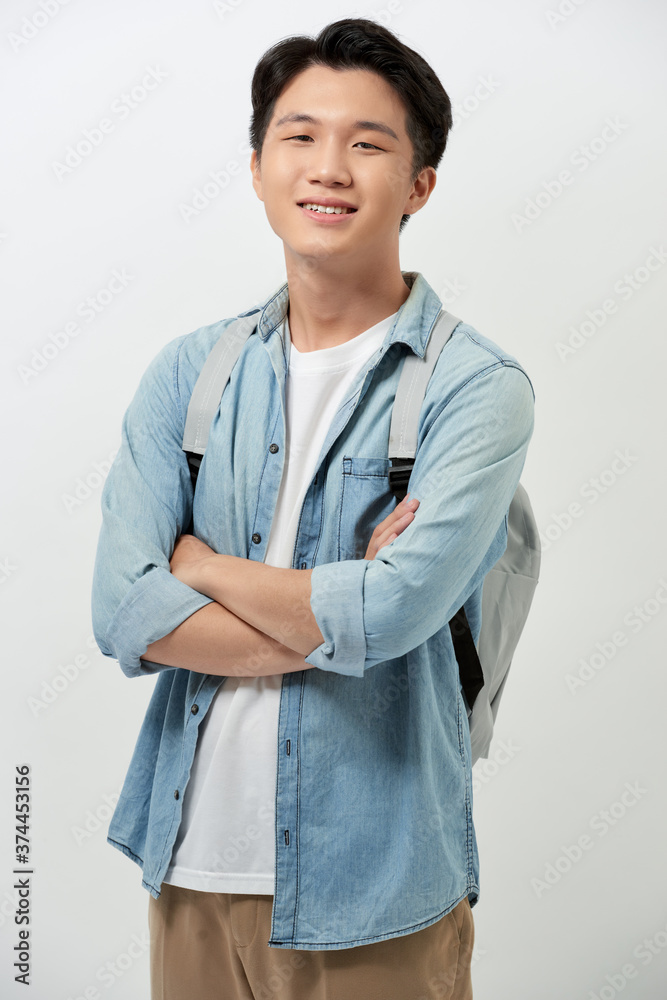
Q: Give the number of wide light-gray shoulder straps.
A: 2